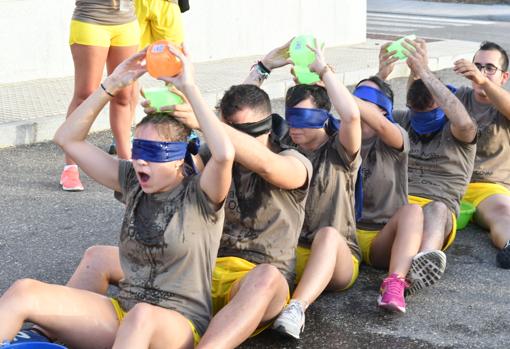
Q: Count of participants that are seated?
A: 6